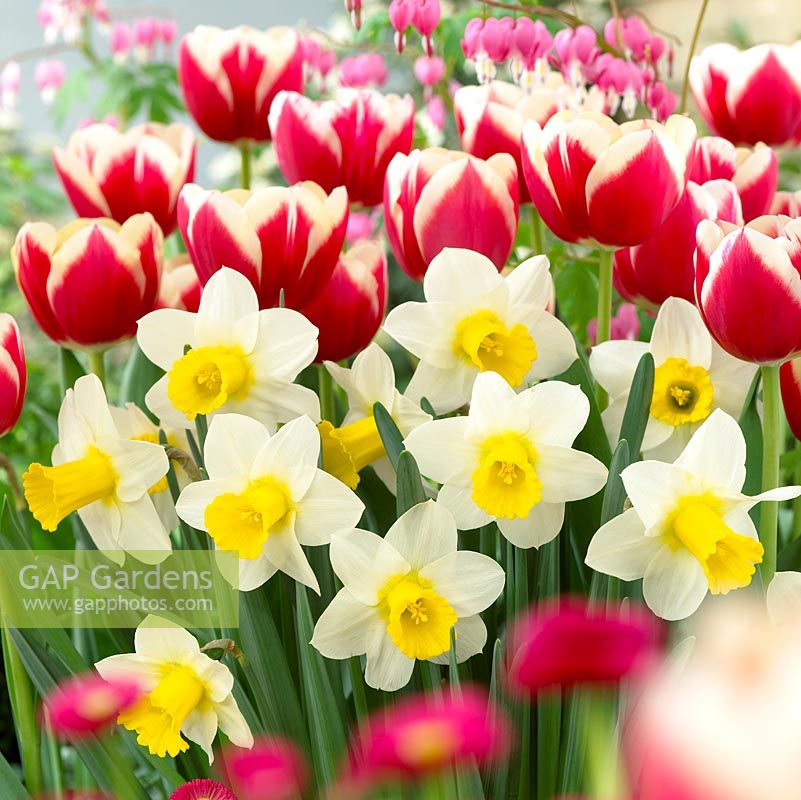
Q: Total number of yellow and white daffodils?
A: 11